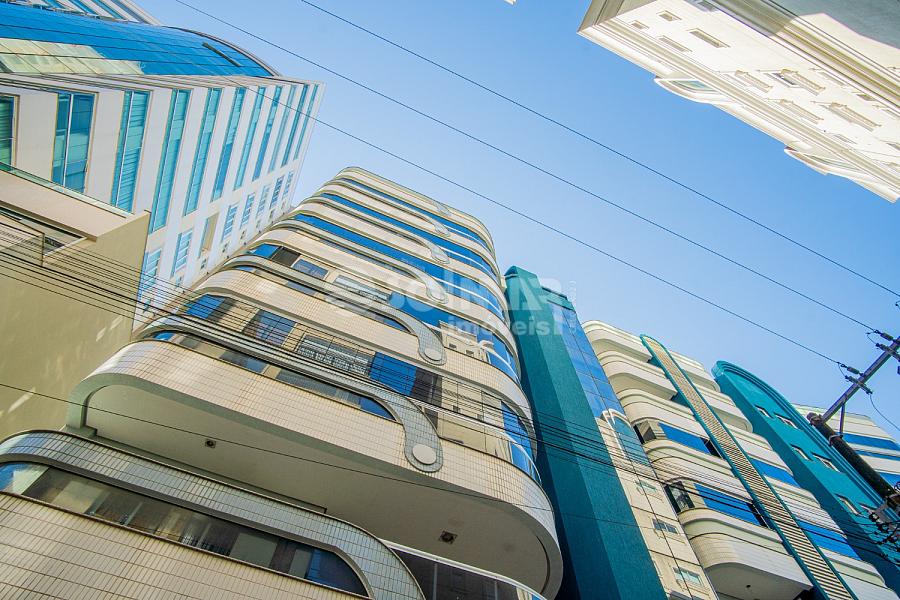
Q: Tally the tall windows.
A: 11